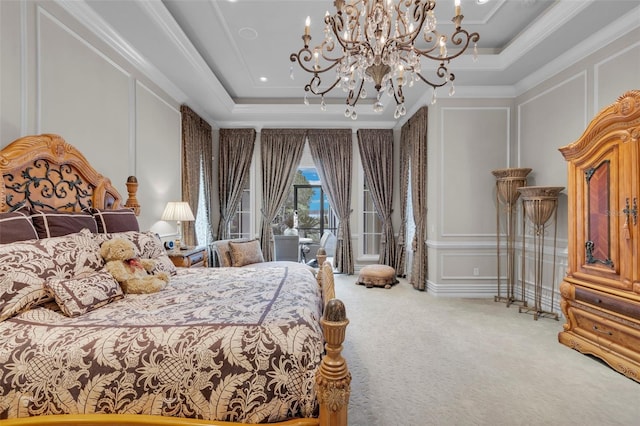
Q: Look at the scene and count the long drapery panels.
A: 8